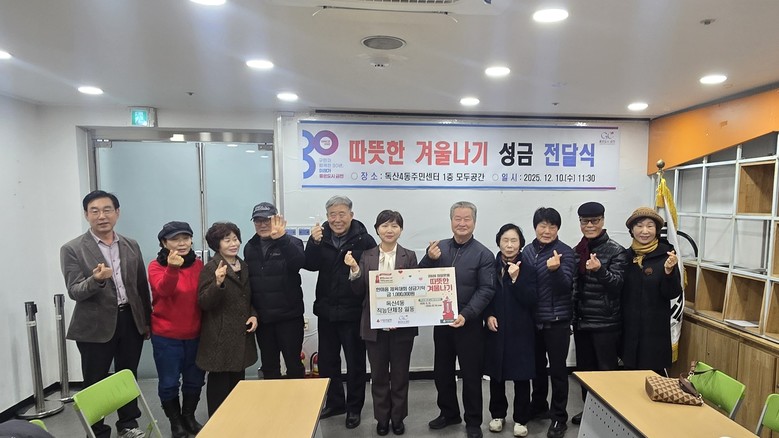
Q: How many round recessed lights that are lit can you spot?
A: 10